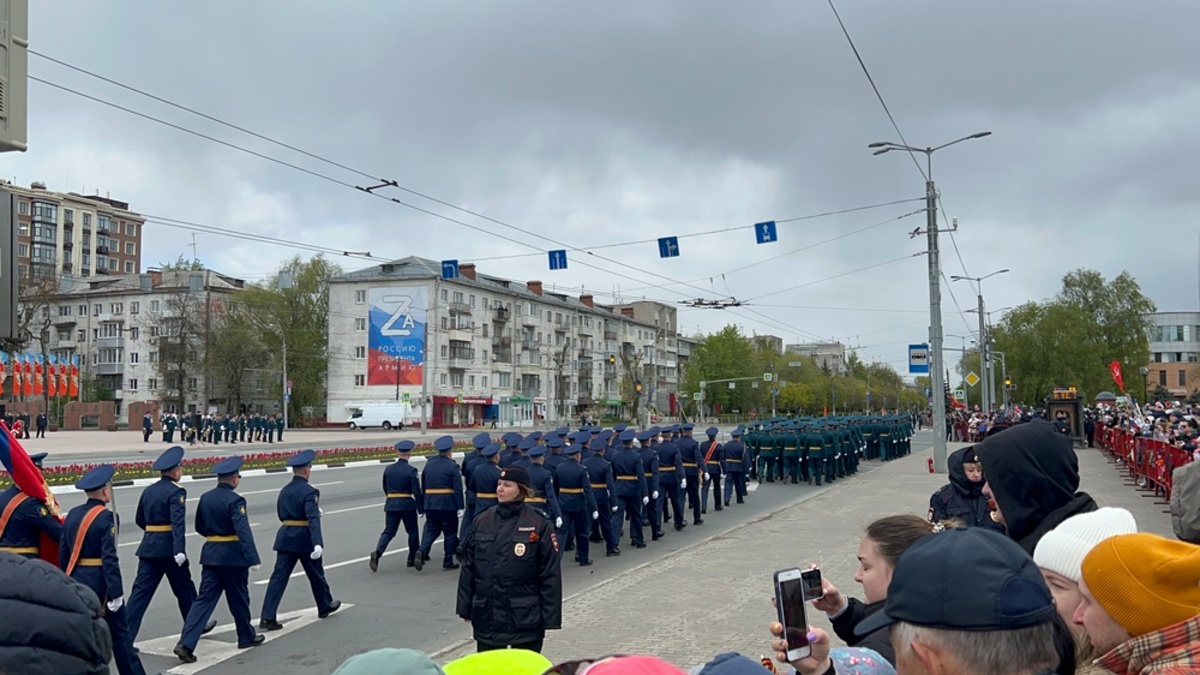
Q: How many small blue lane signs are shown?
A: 4